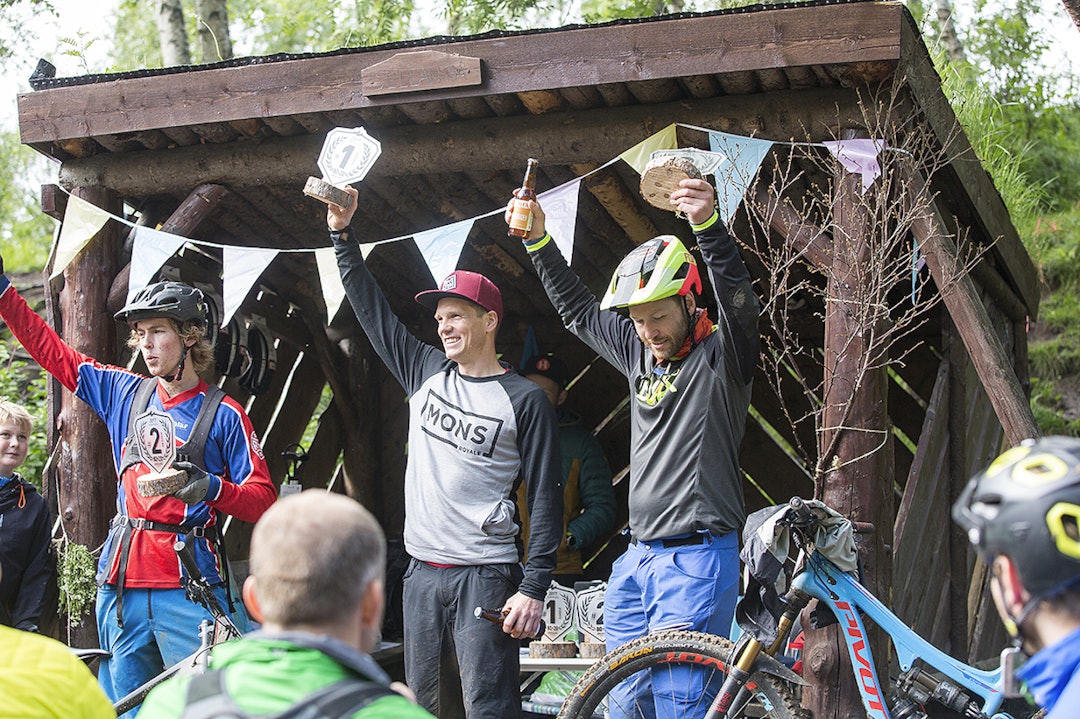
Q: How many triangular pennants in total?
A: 9